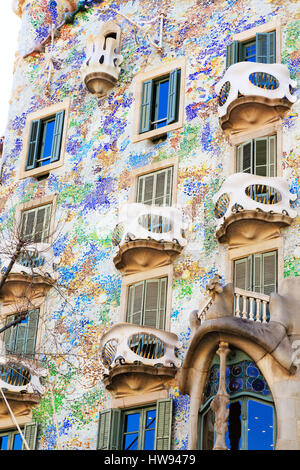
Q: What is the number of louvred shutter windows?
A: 11